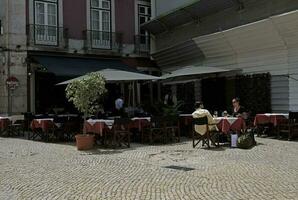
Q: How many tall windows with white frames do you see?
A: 3